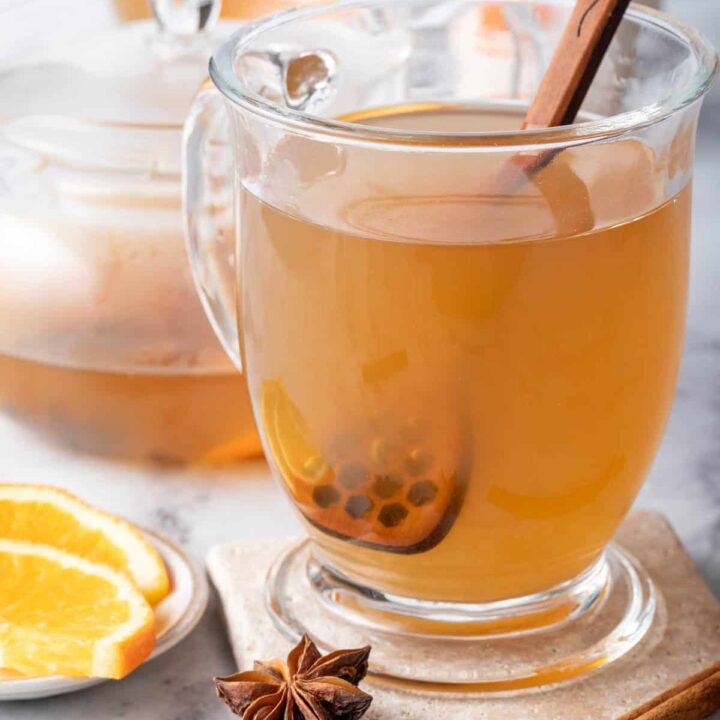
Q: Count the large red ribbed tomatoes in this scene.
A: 0